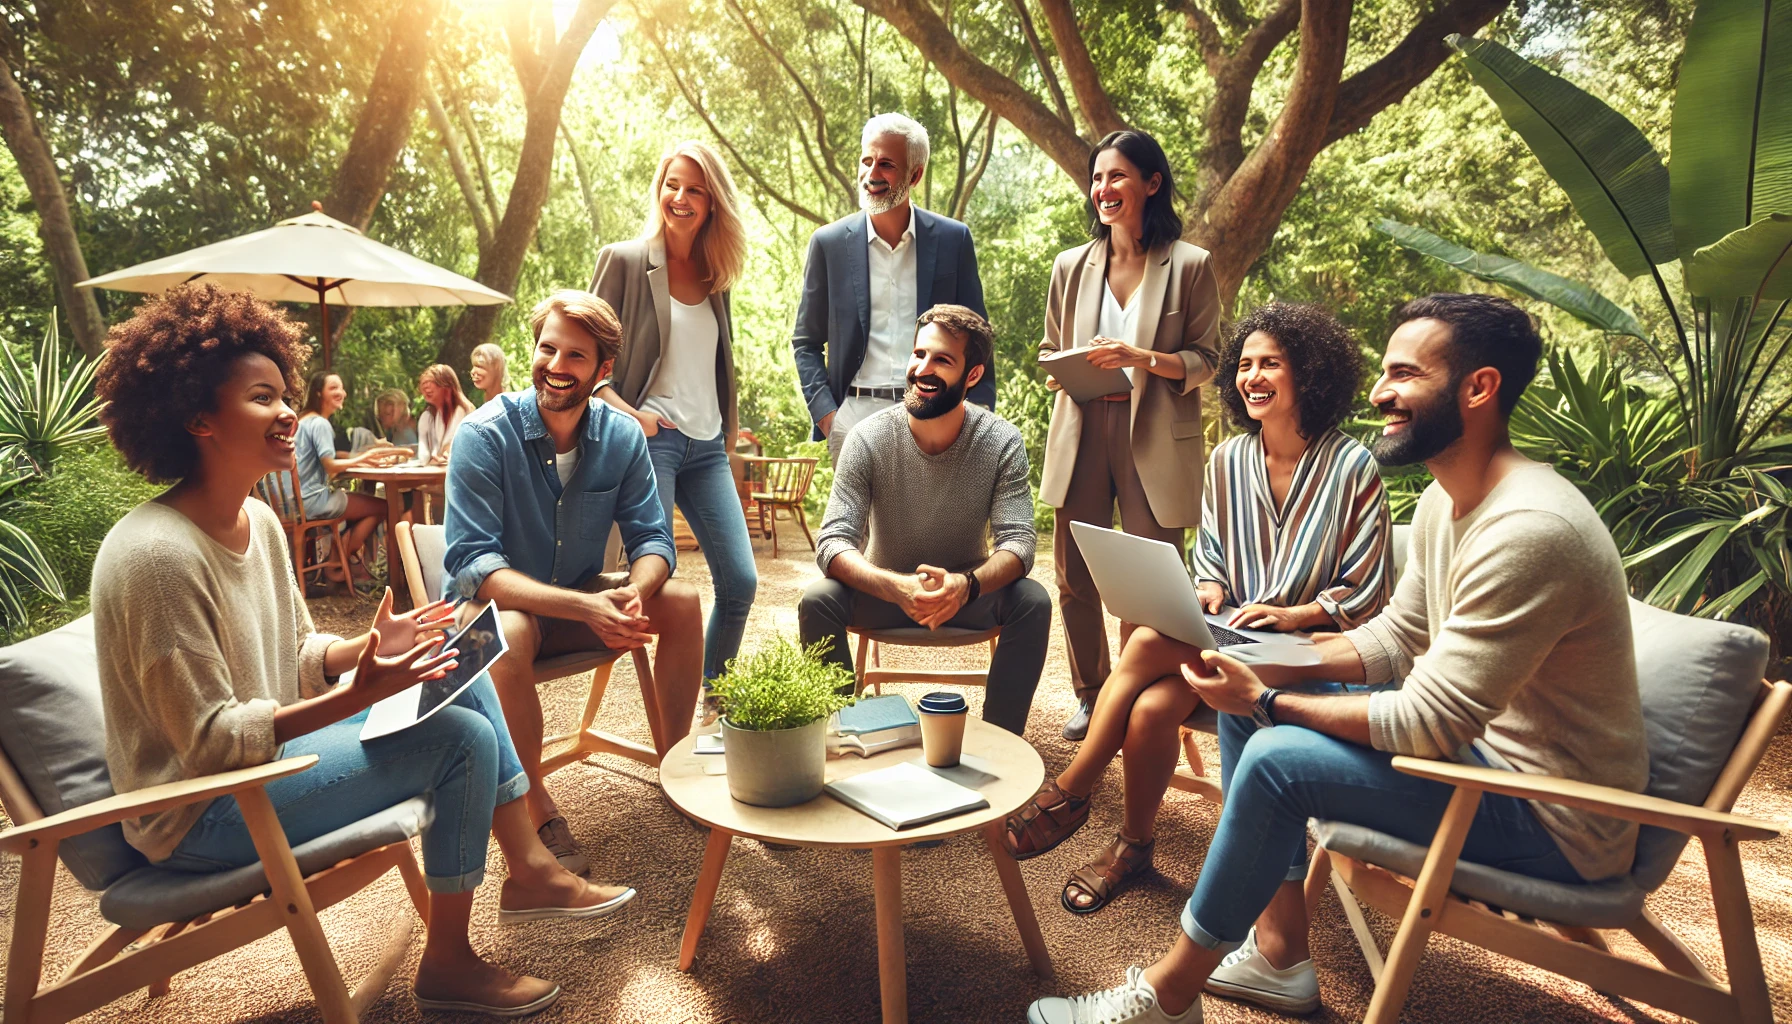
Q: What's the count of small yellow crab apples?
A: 0